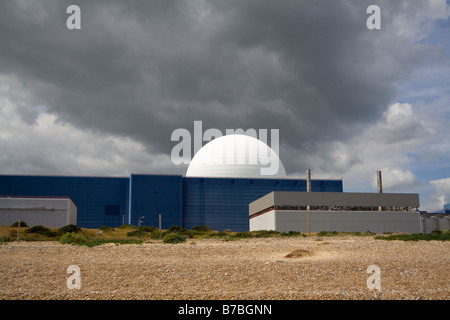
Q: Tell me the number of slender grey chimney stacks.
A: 2